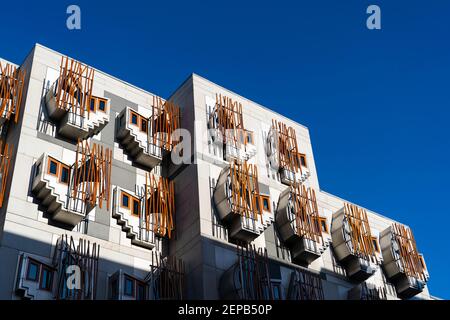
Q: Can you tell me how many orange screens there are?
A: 12